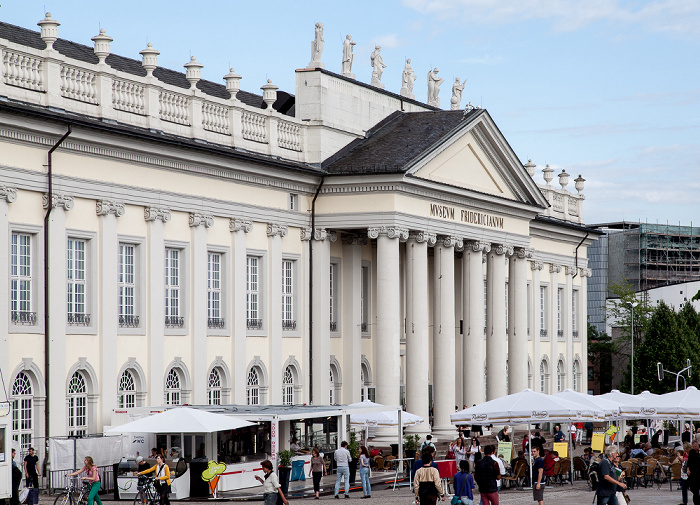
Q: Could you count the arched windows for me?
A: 13